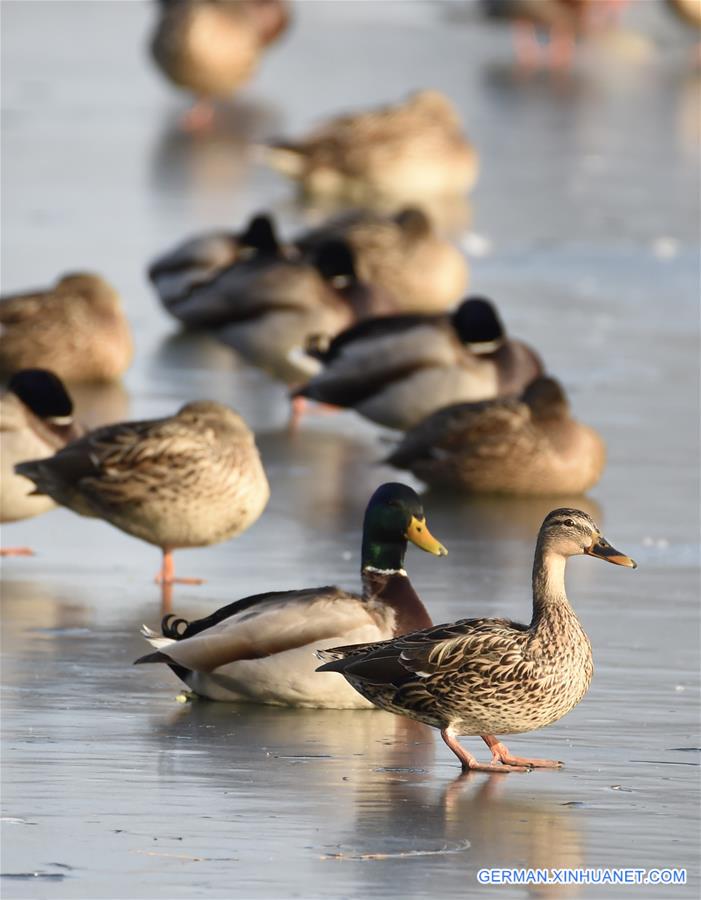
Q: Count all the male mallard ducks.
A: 5